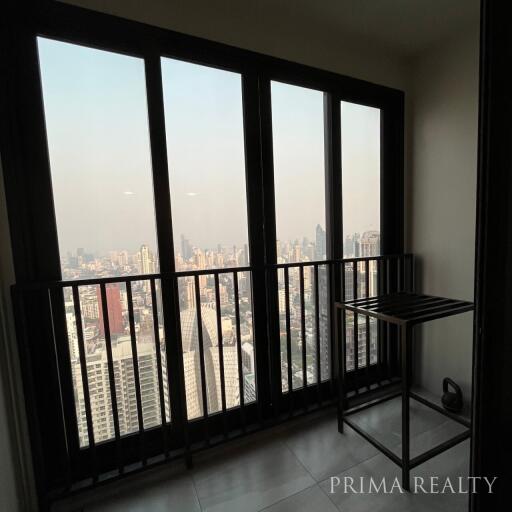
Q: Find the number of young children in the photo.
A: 0